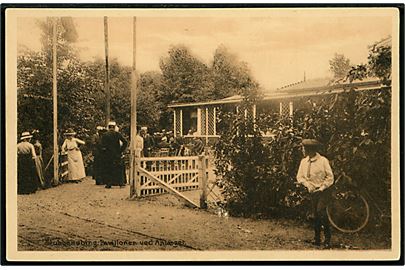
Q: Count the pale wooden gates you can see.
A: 1